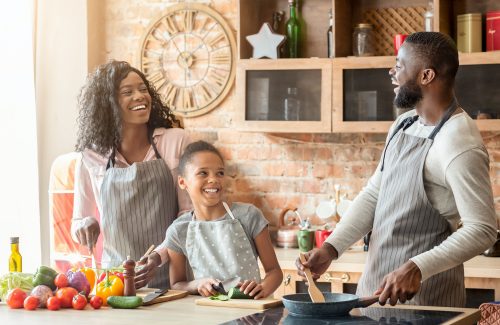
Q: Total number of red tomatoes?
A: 7